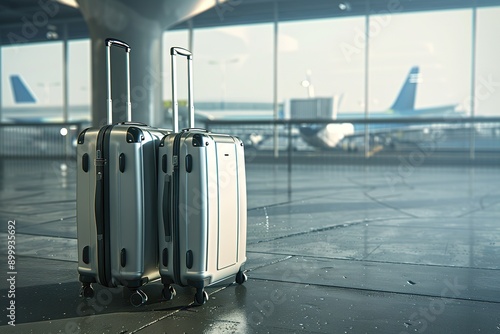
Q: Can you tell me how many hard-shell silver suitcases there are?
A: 2